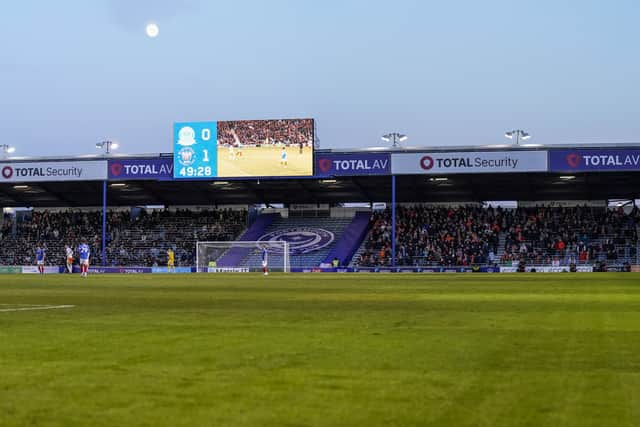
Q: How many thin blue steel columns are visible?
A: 2